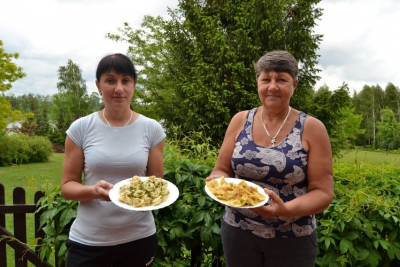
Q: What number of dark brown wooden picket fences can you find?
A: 1